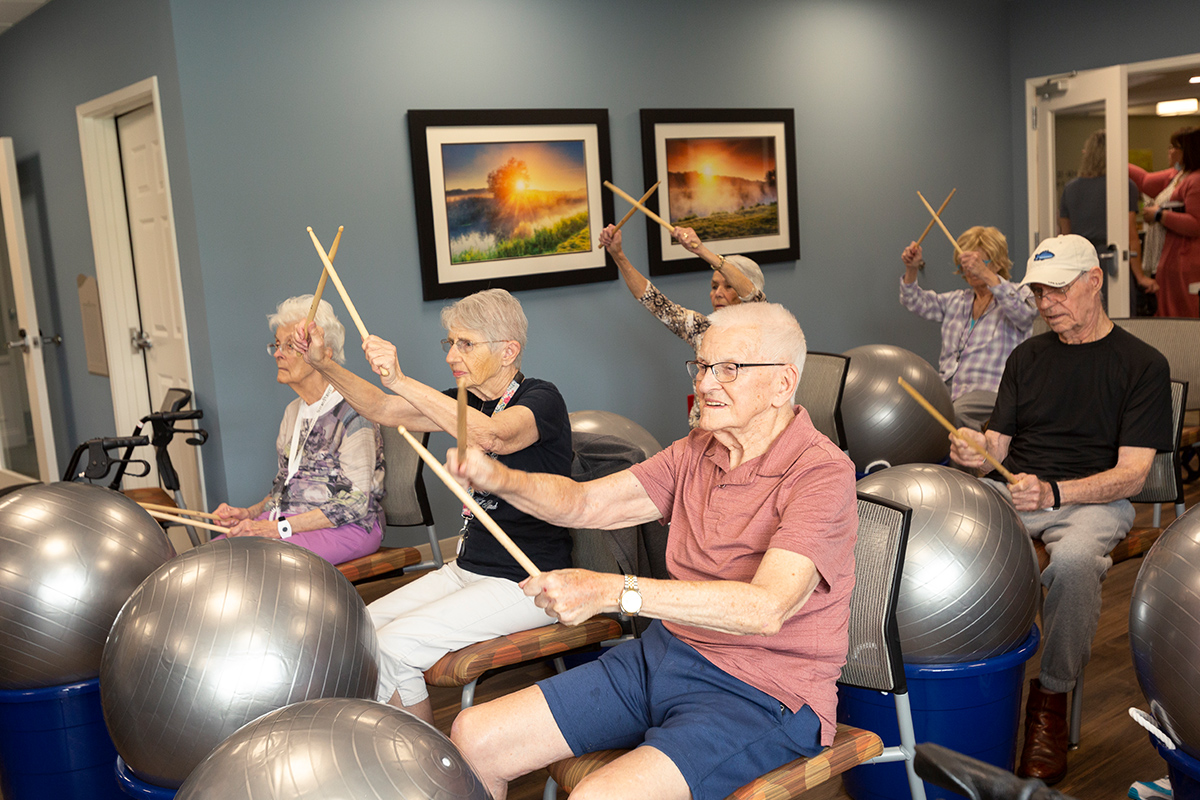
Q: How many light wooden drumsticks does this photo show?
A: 11